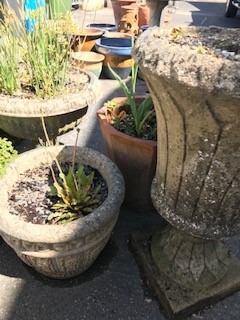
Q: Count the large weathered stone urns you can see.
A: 1